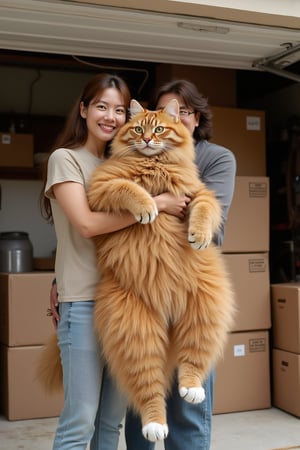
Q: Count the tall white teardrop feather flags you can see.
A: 0